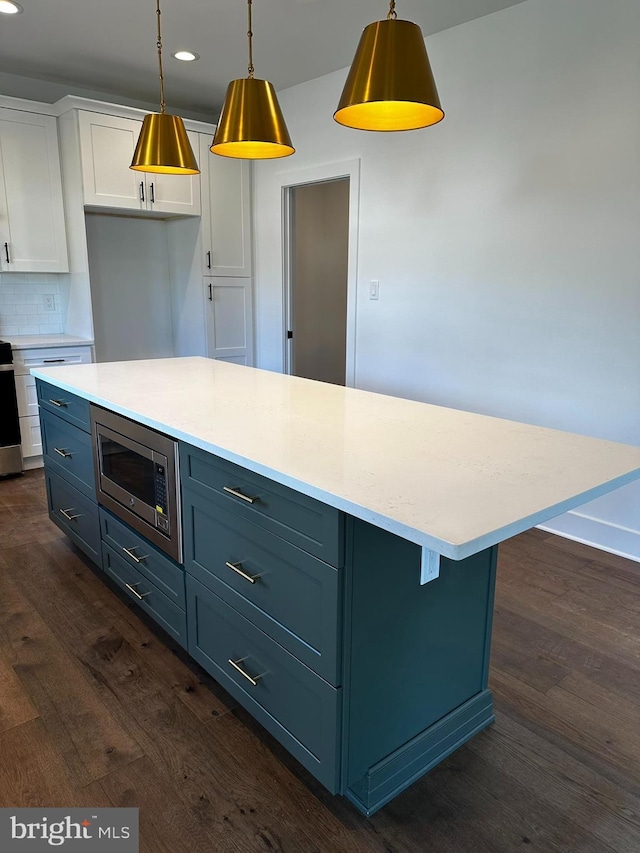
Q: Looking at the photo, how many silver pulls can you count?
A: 8